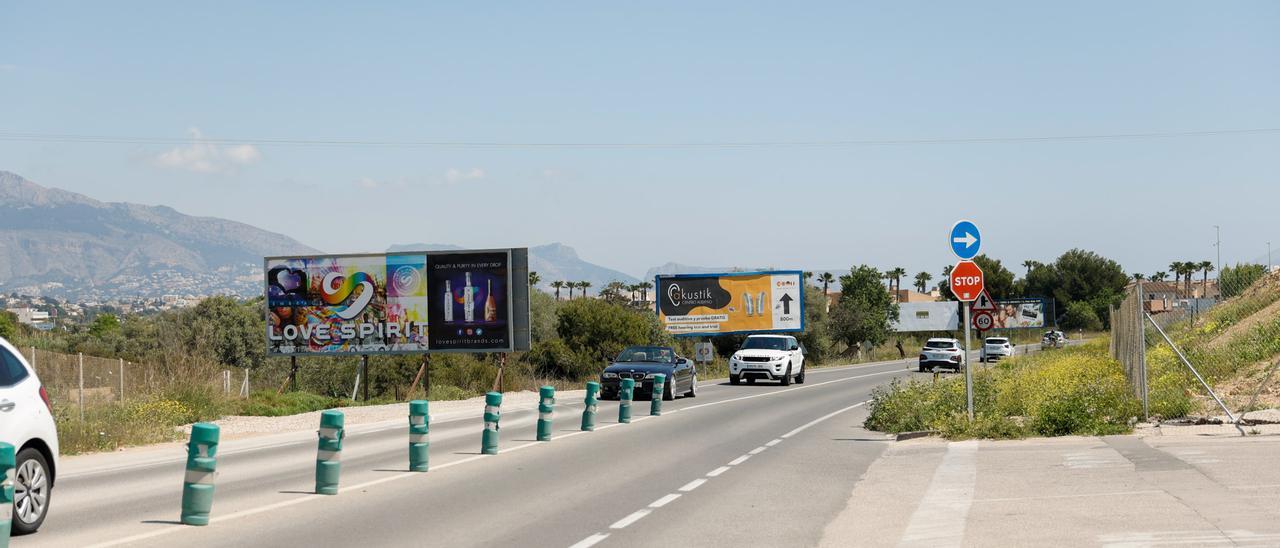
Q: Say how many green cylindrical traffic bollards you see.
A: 9